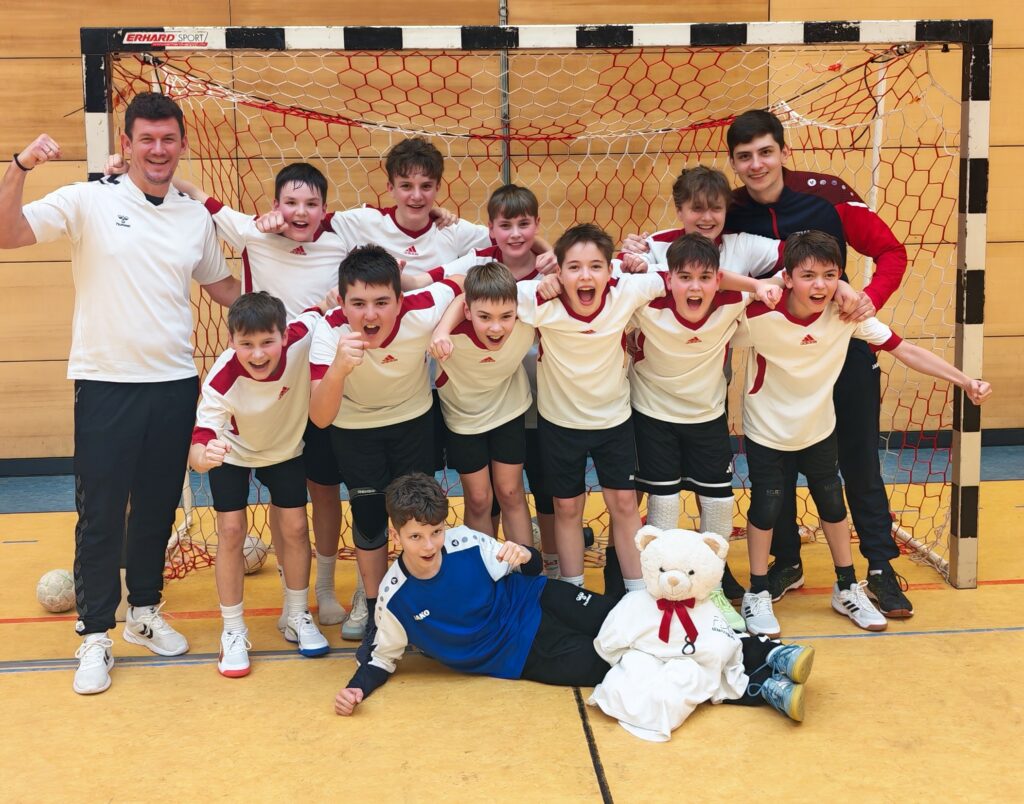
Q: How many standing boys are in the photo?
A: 10